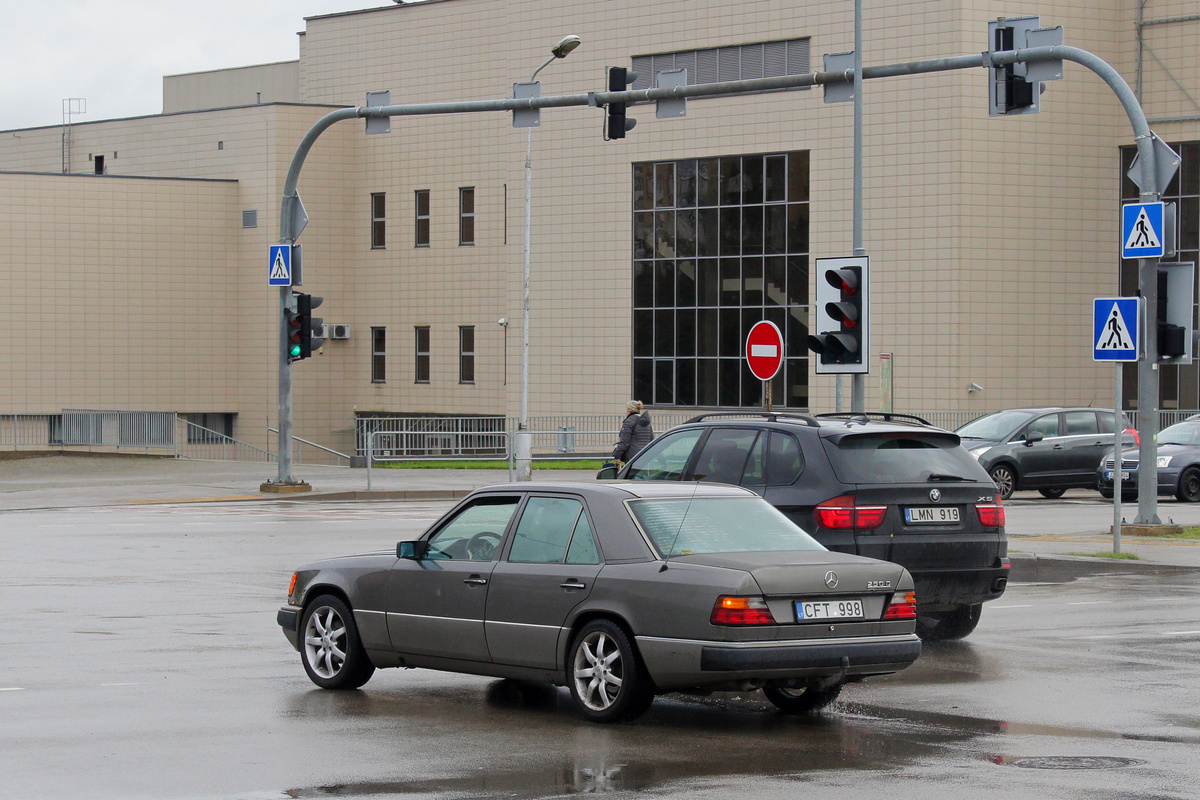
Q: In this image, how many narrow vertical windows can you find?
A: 6